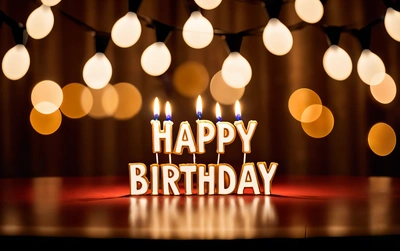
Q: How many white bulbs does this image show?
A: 14